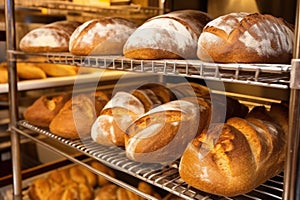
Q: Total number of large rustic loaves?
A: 9